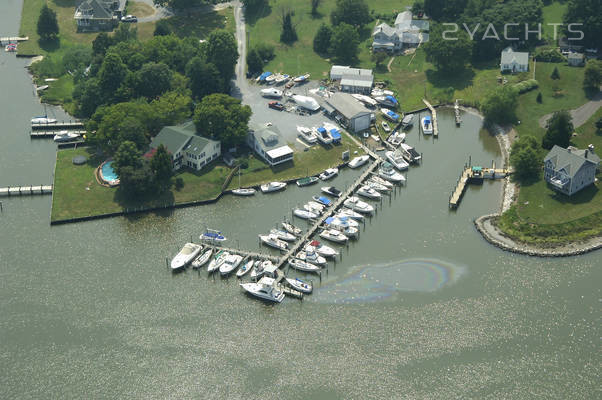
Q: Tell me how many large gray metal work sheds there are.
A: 2